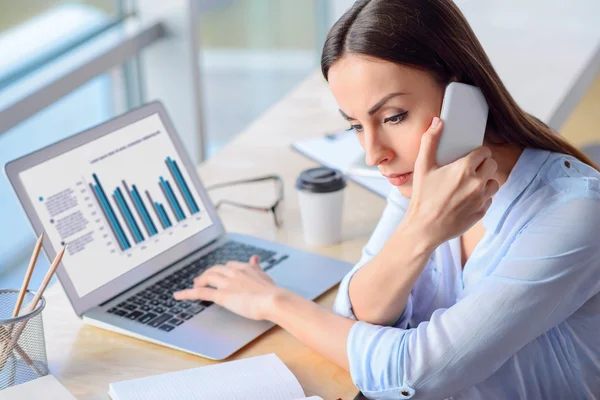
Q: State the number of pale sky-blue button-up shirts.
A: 1